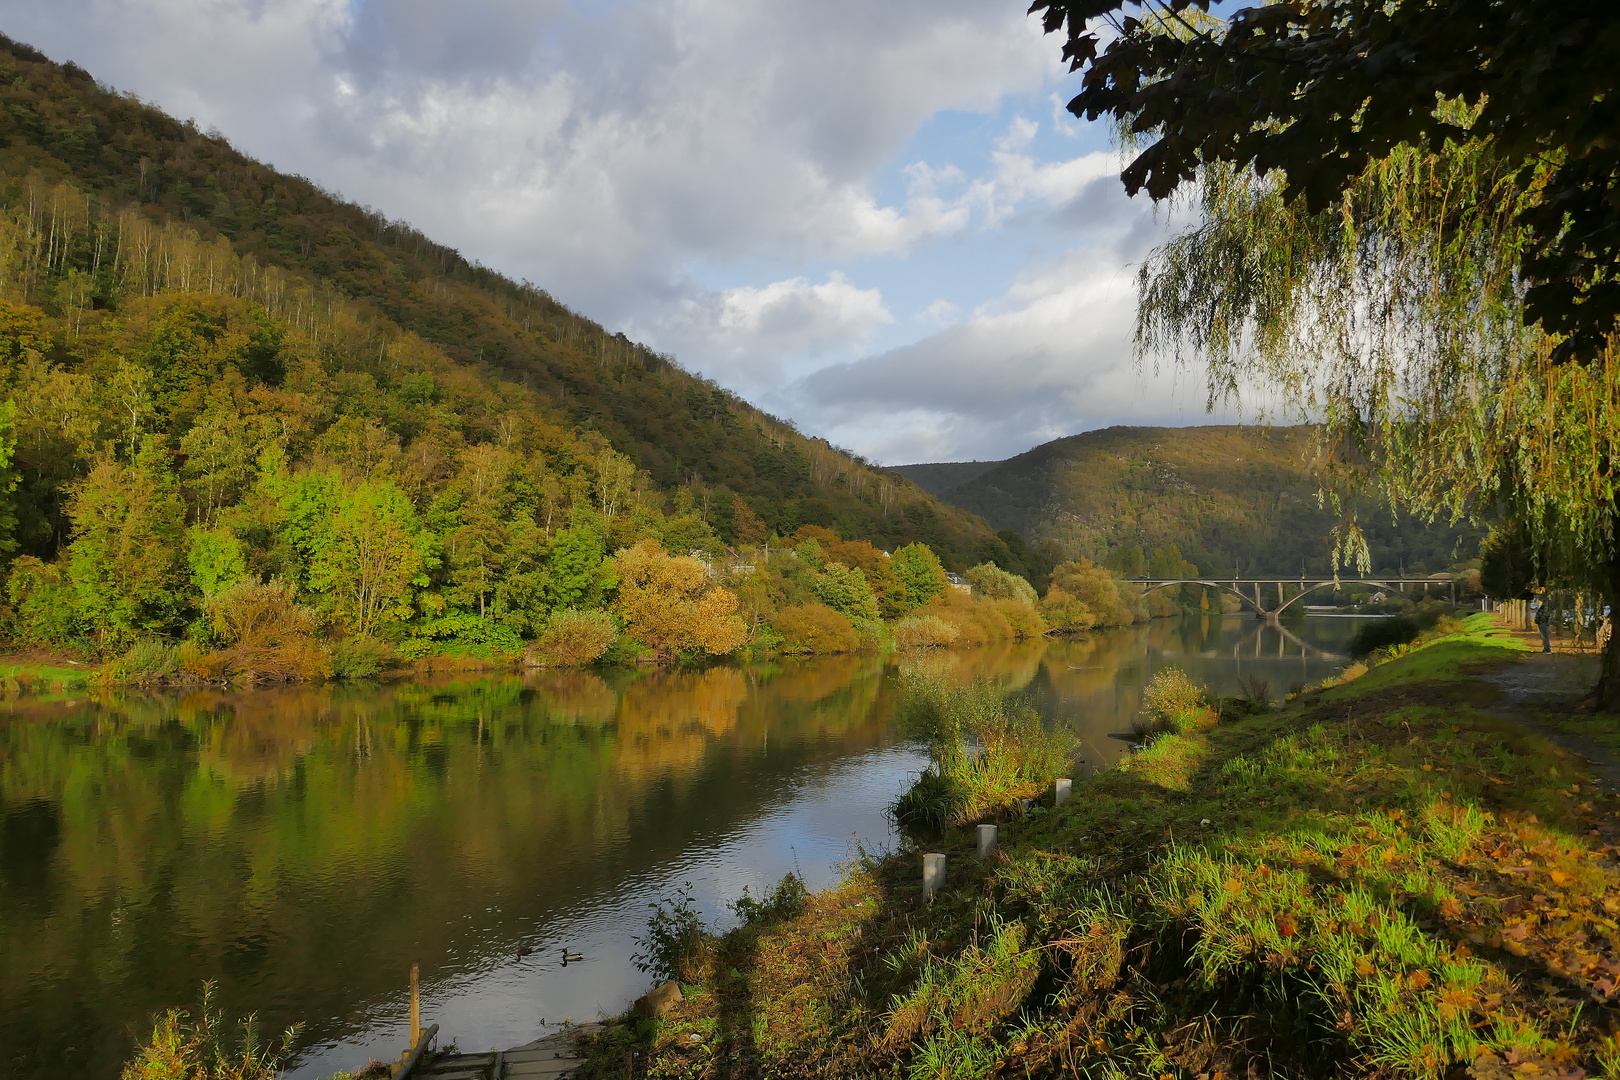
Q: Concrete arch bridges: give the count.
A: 1